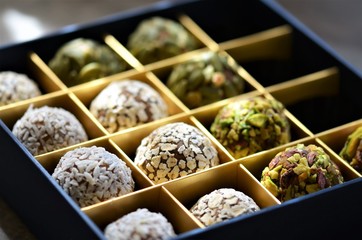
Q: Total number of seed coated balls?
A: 13